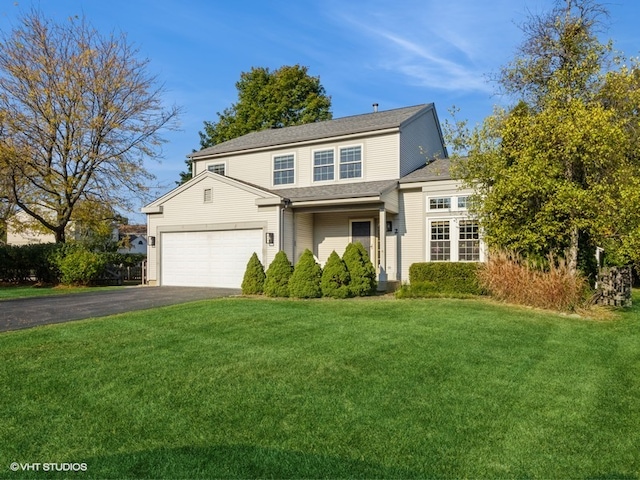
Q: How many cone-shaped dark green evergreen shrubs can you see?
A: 5